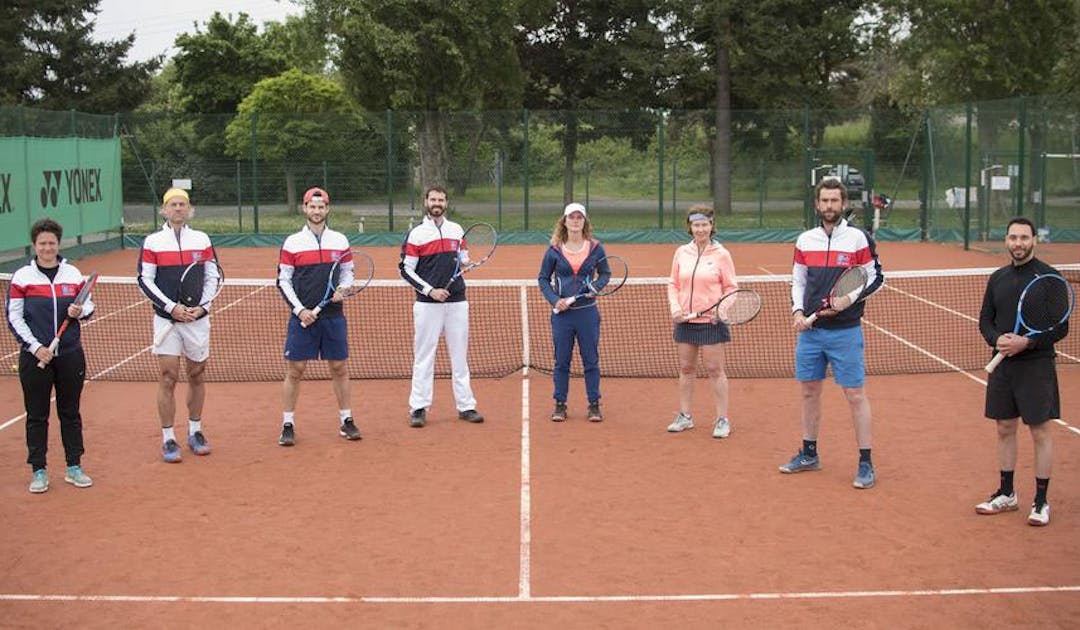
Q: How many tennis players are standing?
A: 8